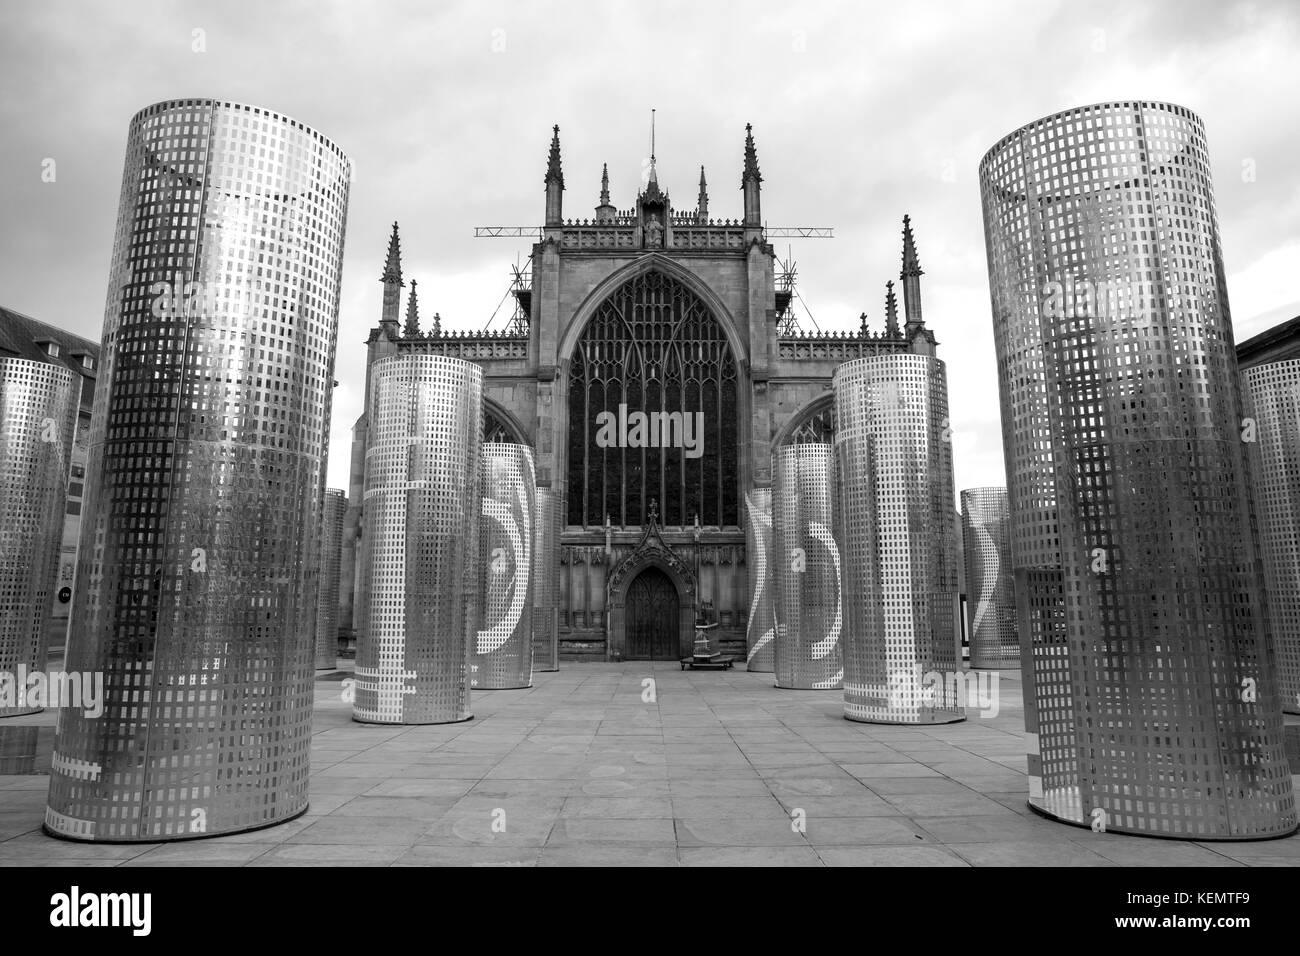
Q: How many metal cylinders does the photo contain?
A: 12